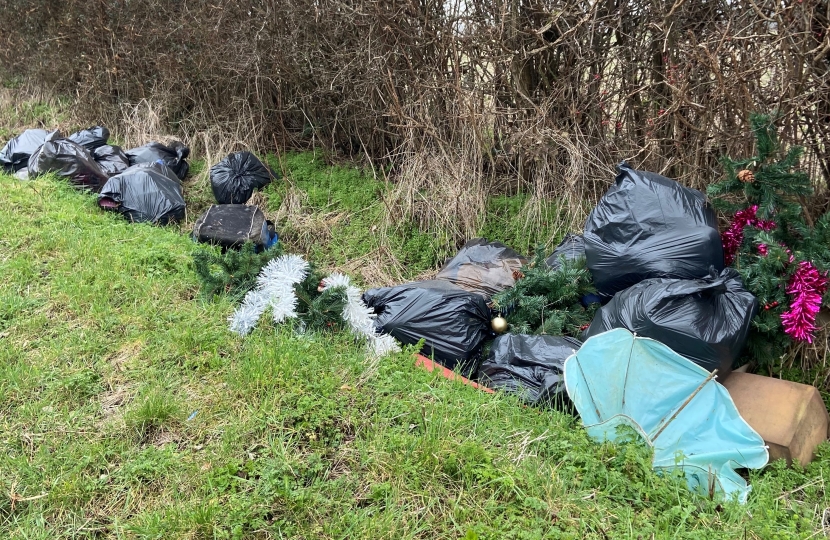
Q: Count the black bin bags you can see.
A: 13